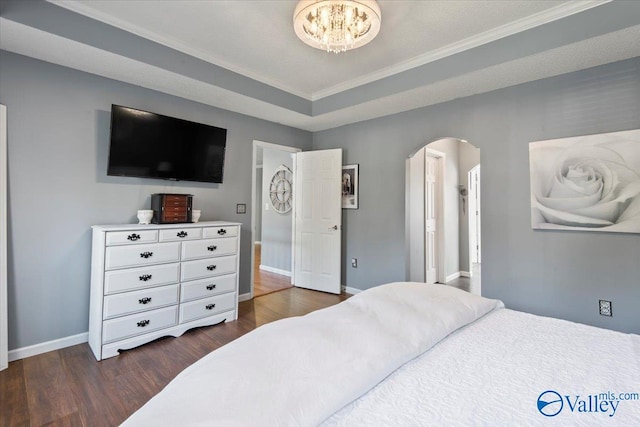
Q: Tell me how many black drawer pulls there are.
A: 11